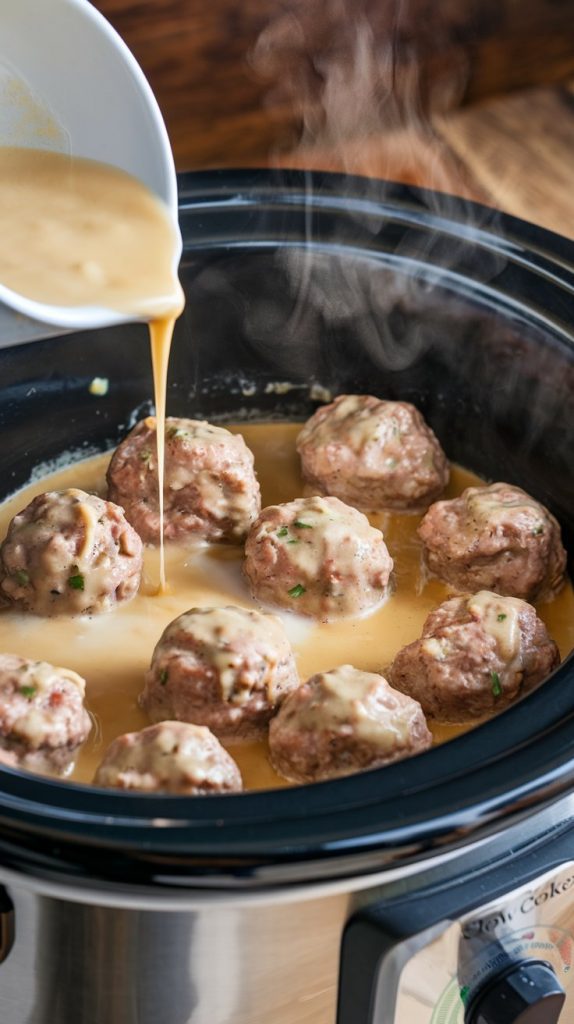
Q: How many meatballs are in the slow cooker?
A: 10